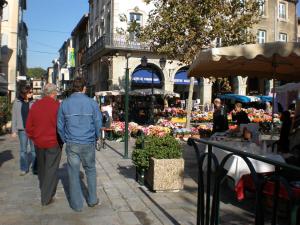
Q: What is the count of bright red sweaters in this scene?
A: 1